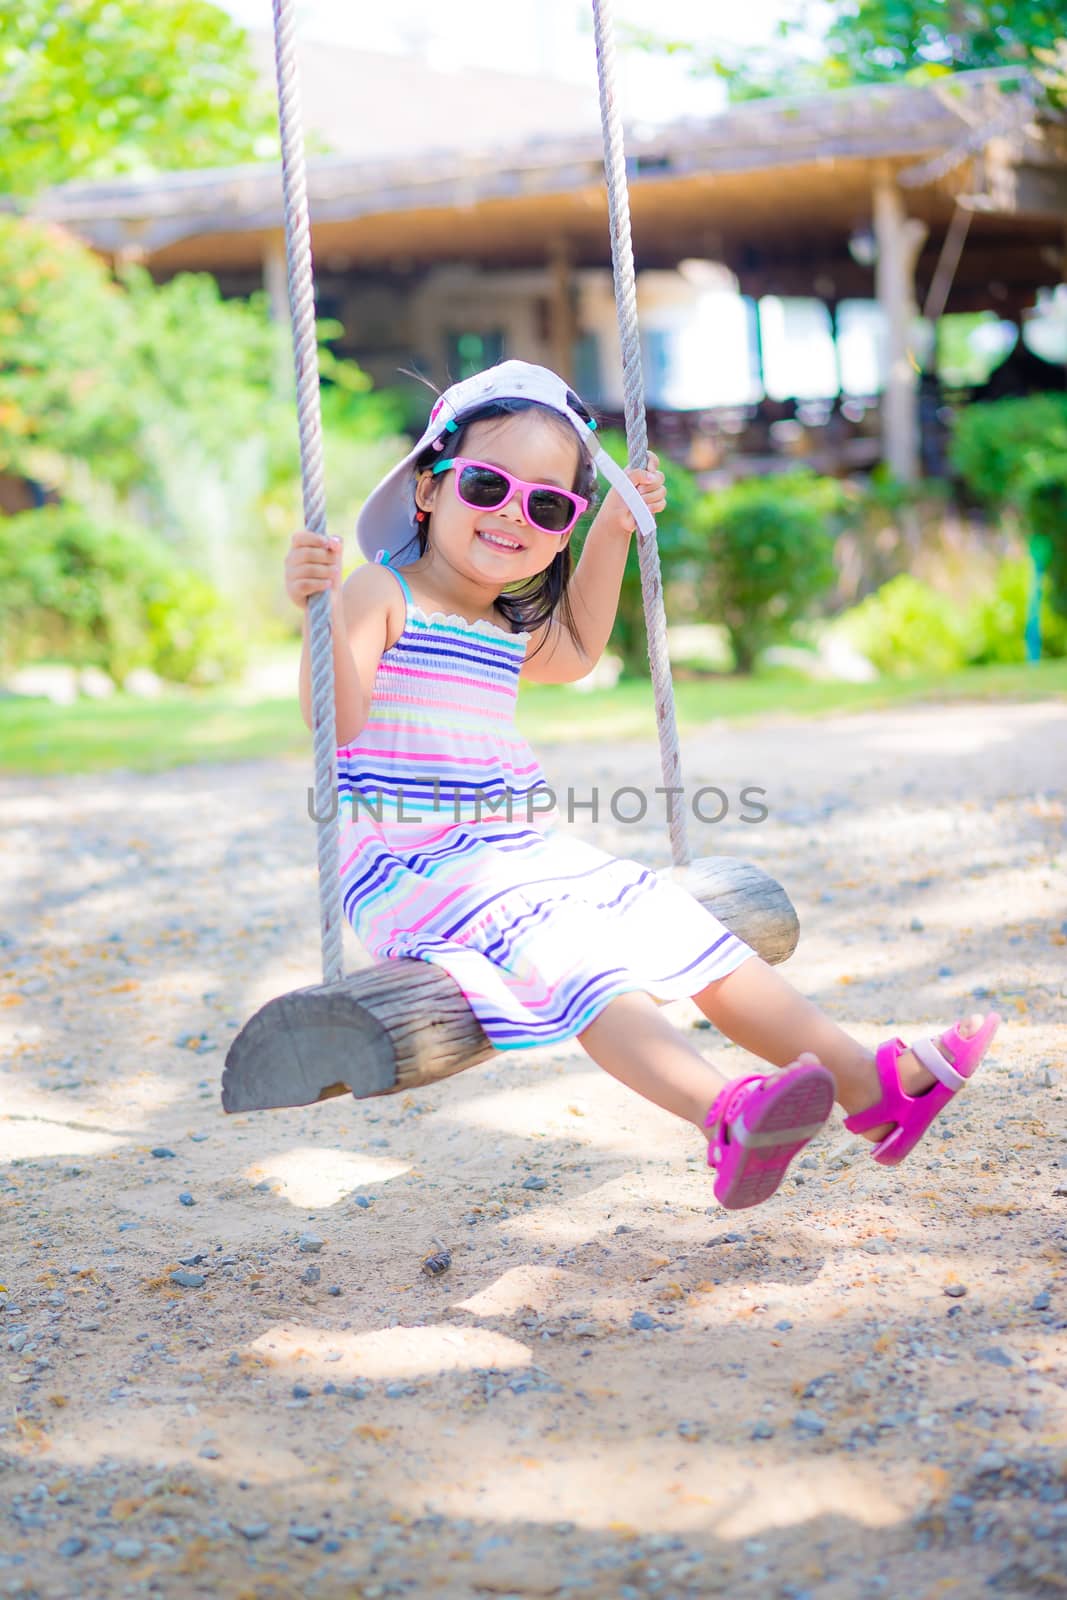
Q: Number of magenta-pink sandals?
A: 2